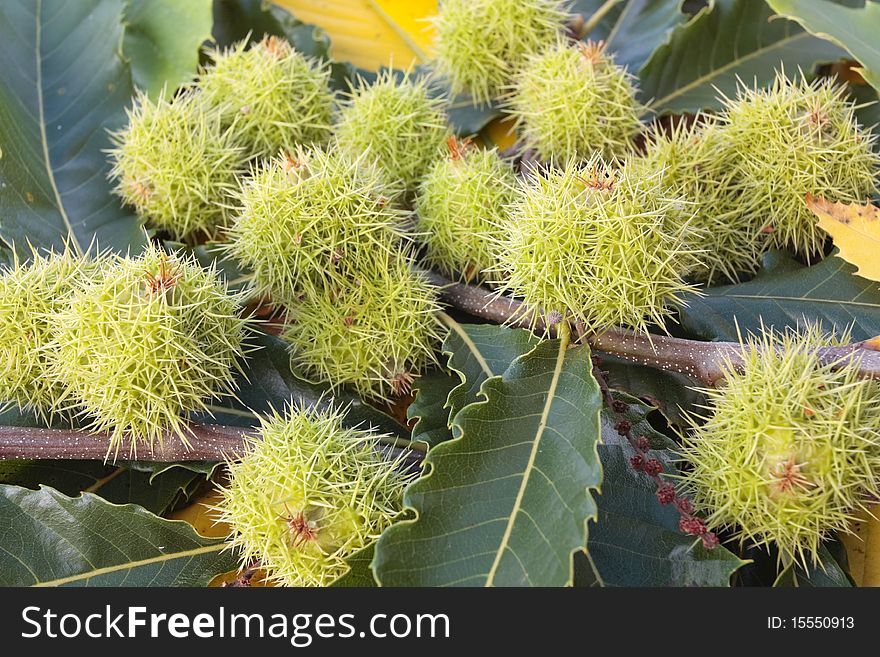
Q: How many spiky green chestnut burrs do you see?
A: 15